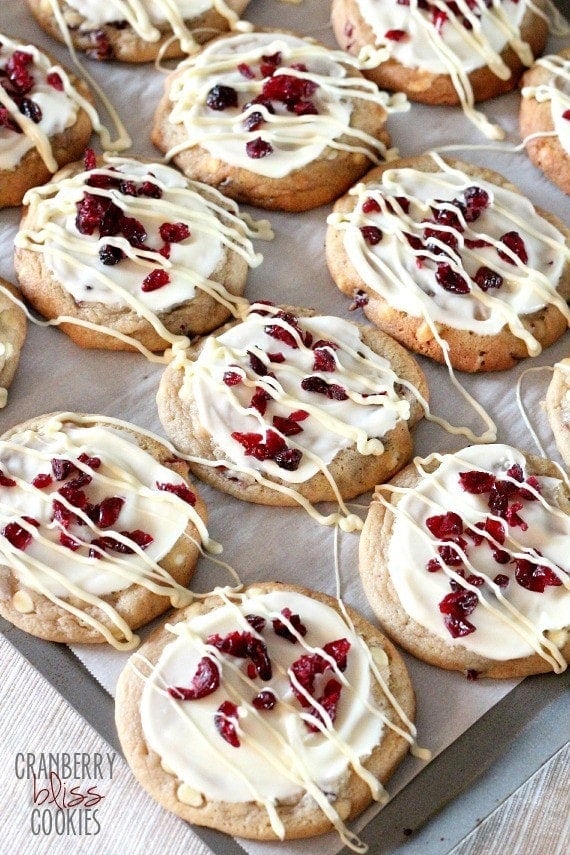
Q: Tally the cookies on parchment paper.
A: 13